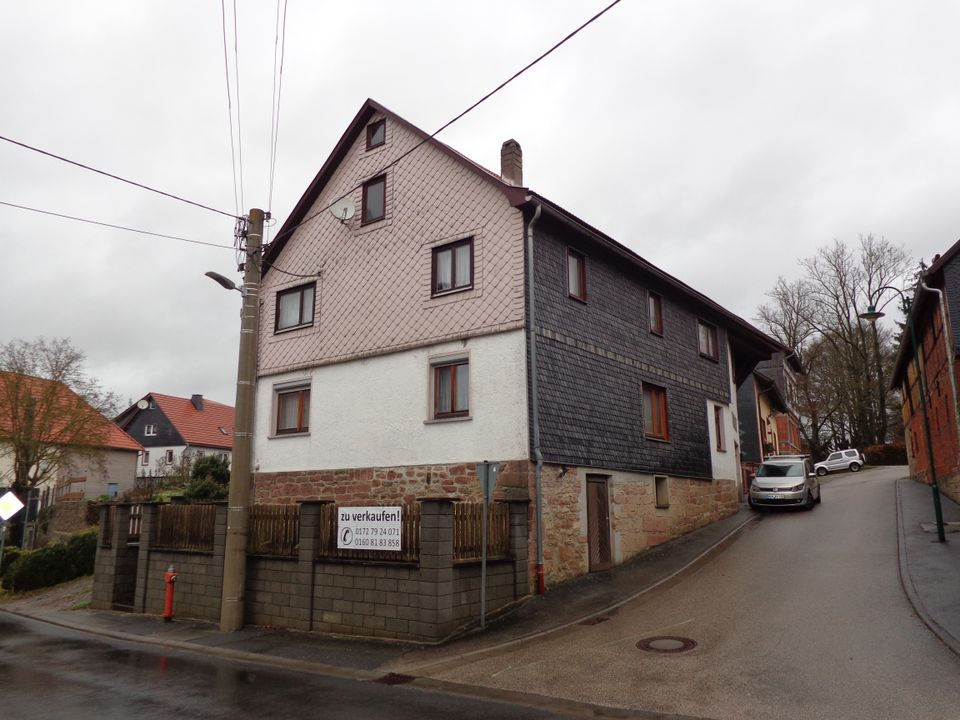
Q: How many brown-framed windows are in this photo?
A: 11